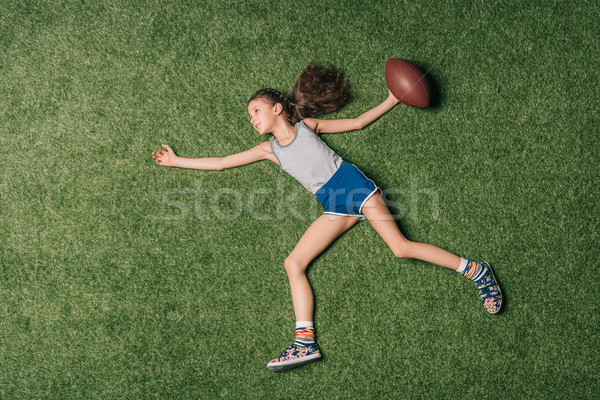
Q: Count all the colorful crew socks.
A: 2